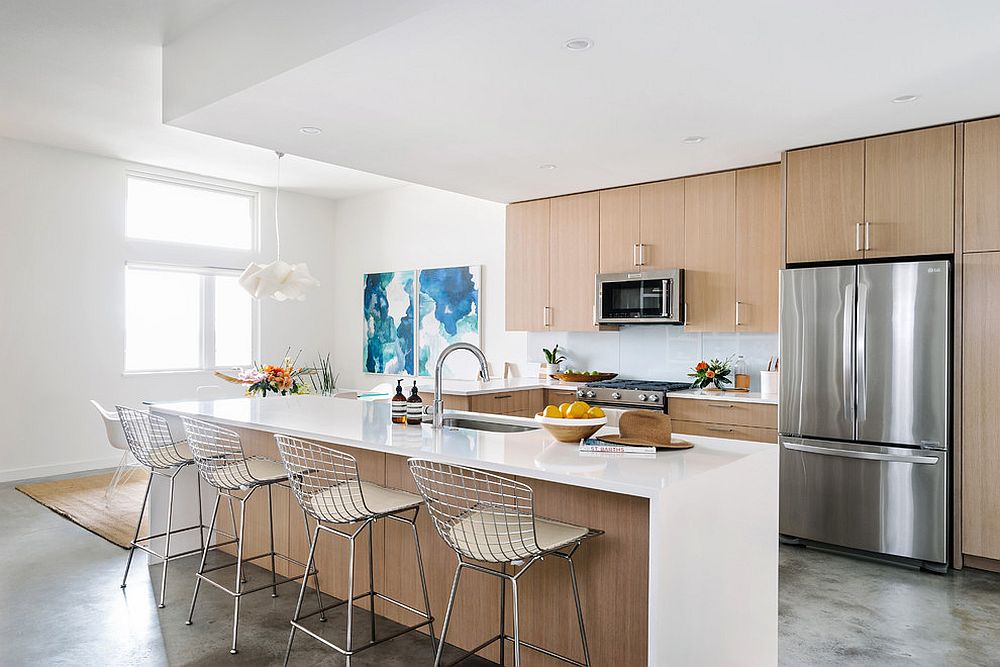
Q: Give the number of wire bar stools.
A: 4